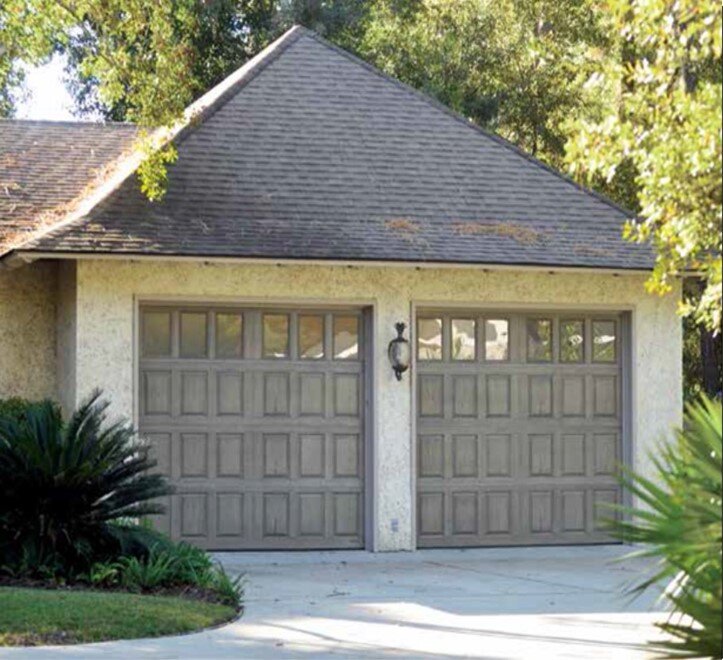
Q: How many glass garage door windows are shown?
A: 12